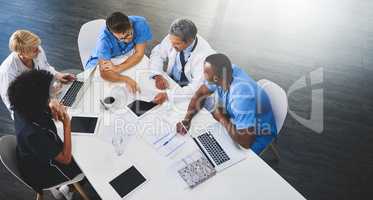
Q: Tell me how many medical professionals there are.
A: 5